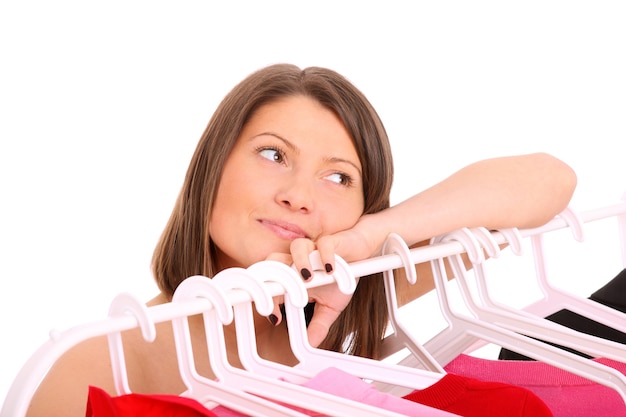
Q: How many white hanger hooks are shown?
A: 10